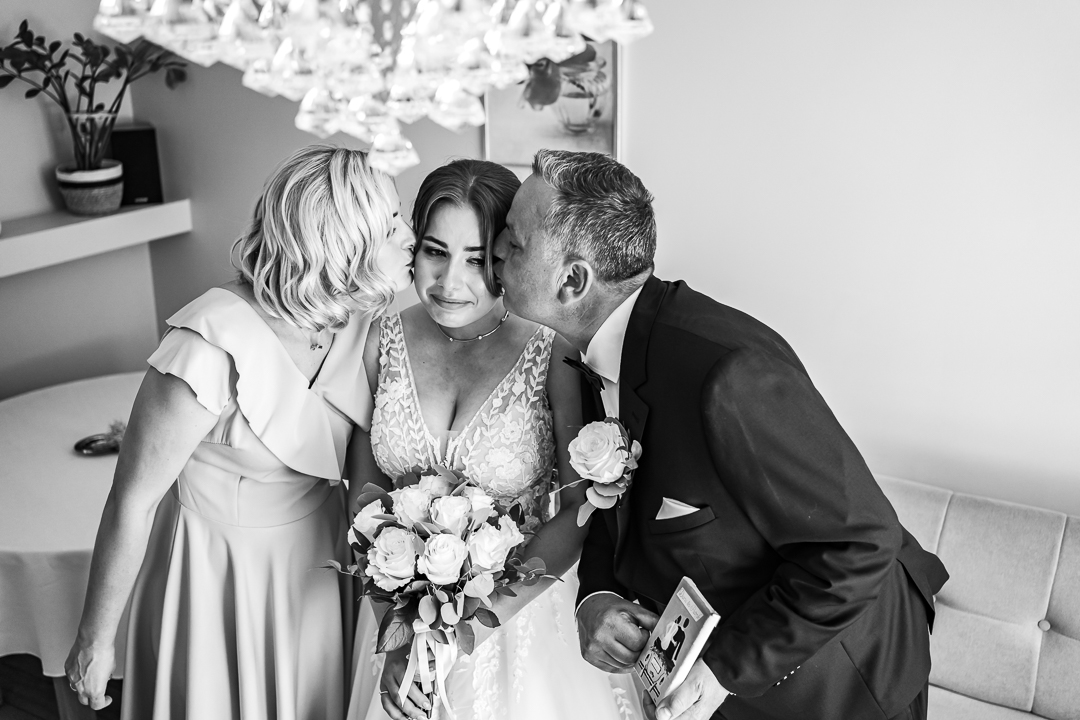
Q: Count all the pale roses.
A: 9